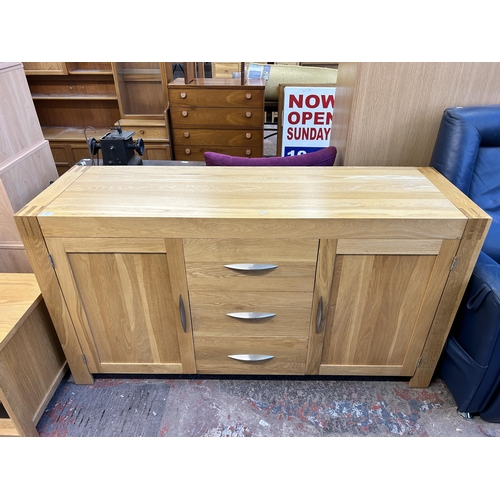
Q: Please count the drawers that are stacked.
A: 3